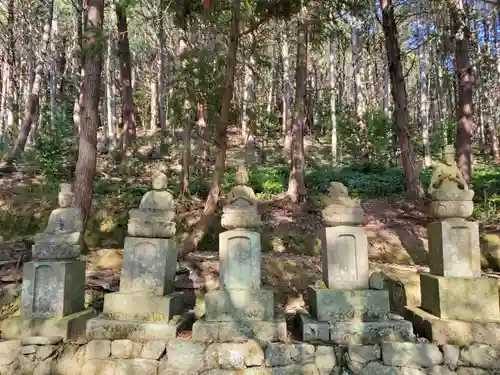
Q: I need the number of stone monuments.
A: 5